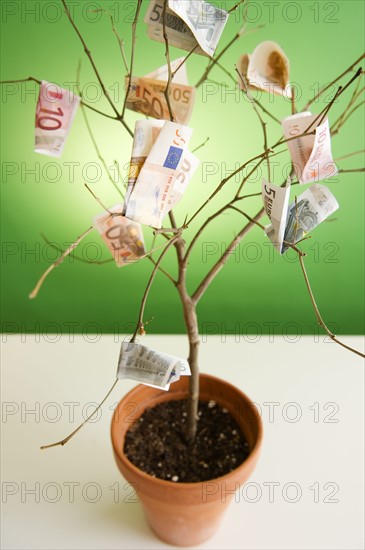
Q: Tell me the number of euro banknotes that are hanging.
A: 9